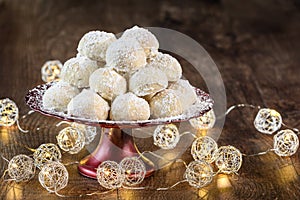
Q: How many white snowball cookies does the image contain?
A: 12